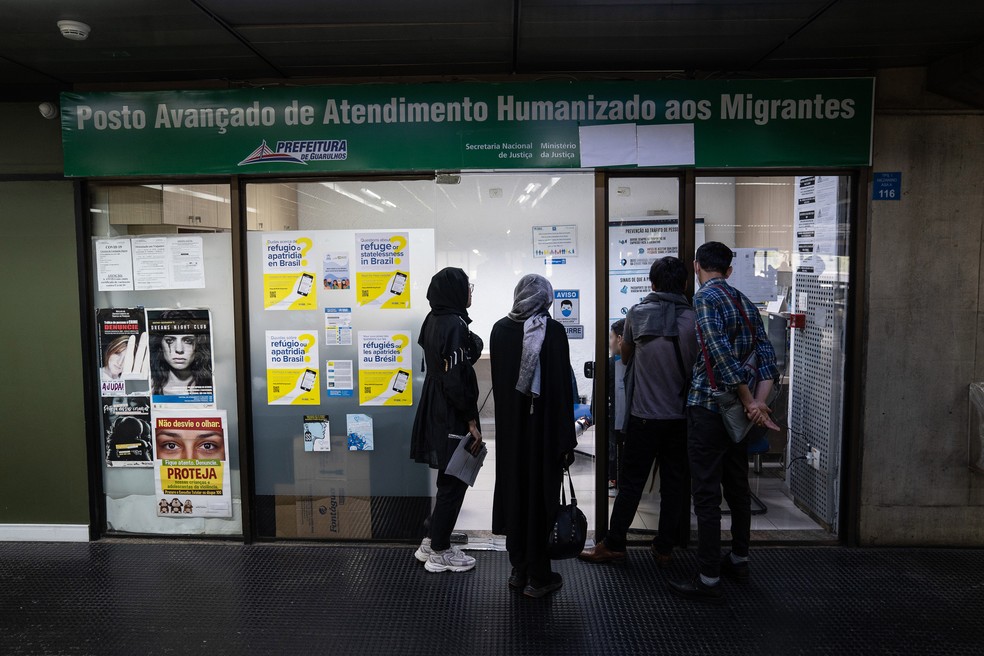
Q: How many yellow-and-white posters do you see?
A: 4